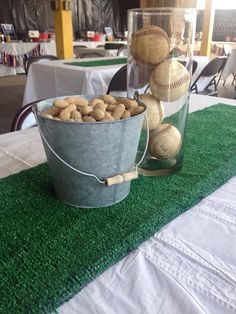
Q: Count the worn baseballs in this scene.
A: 4